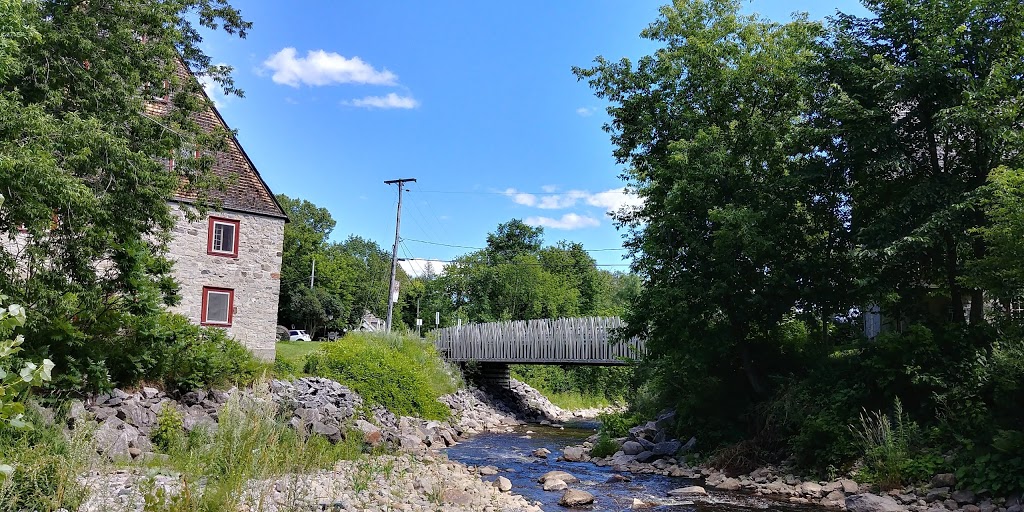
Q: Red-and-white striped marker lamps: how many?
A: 0